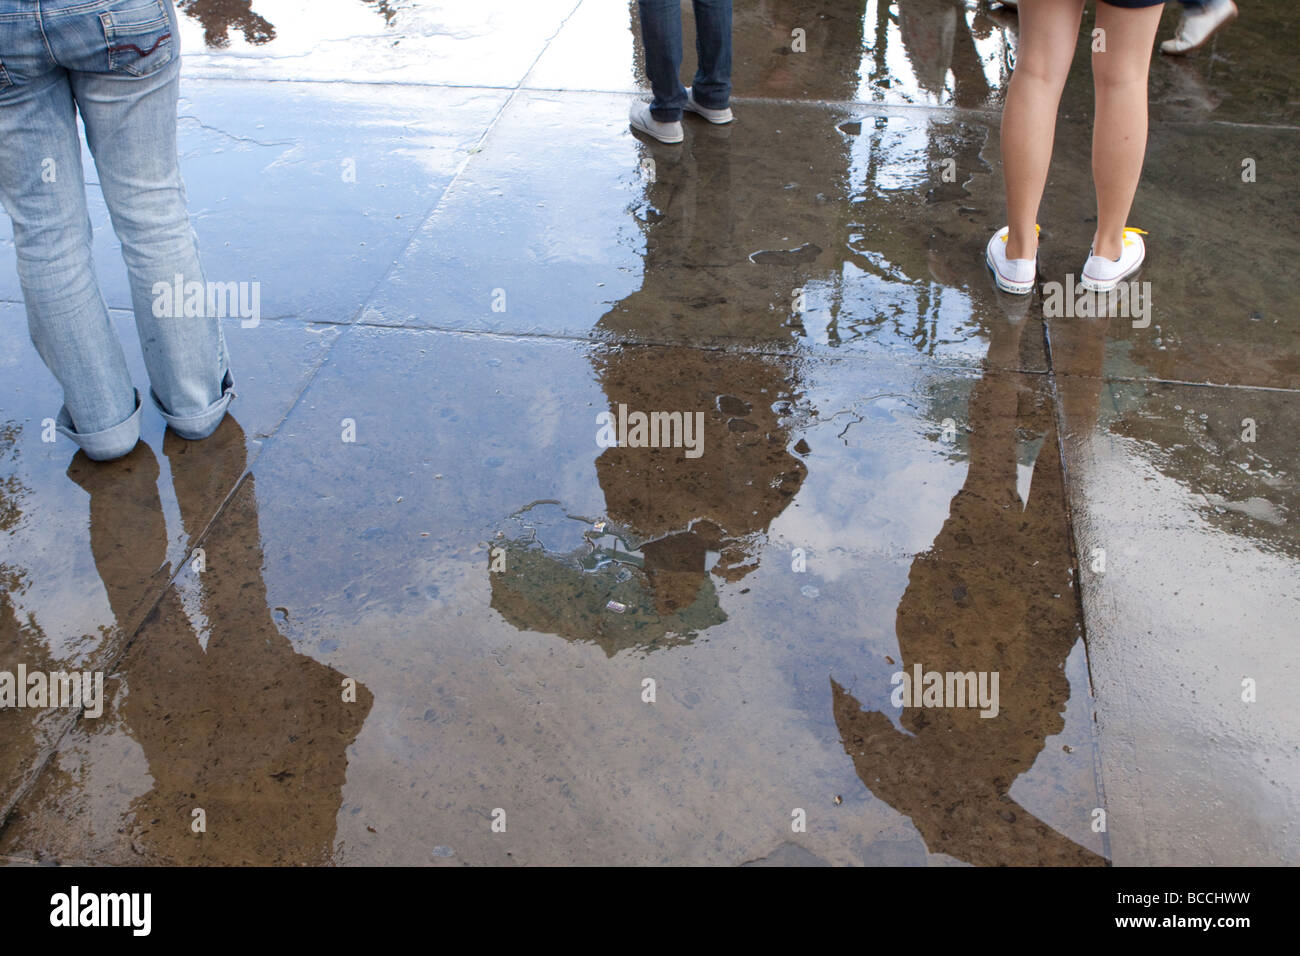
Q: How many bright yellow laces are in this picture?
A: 2